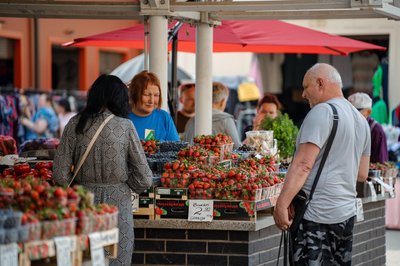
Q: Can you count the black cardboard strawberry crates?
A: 2